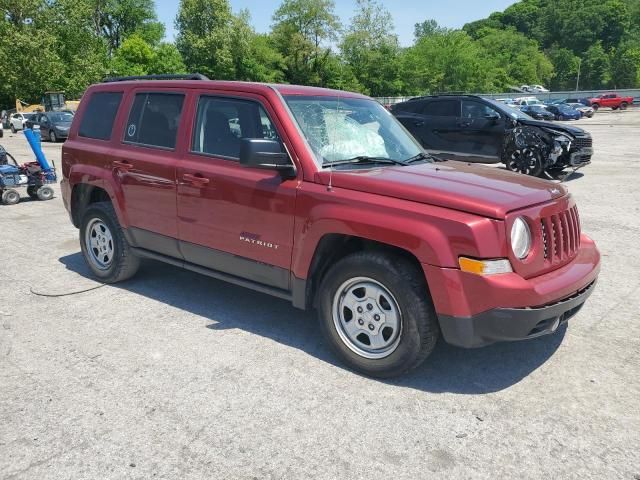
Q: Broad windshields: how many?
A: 1